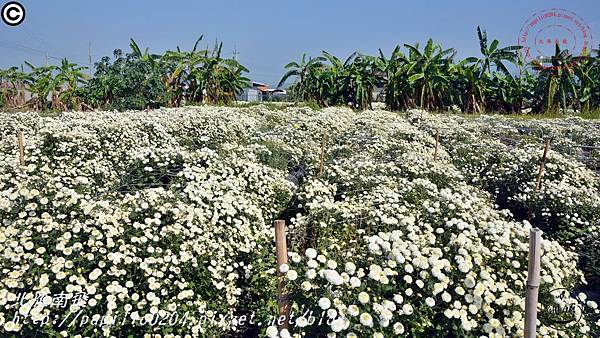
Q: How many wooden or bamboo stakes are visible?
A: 6